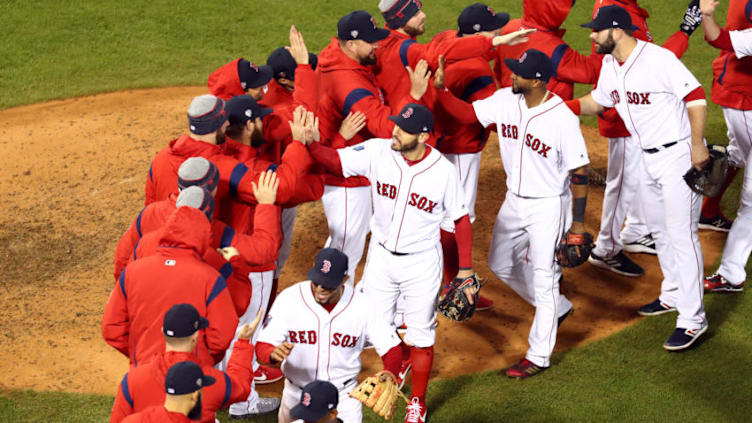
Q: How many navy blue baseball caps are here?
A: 12